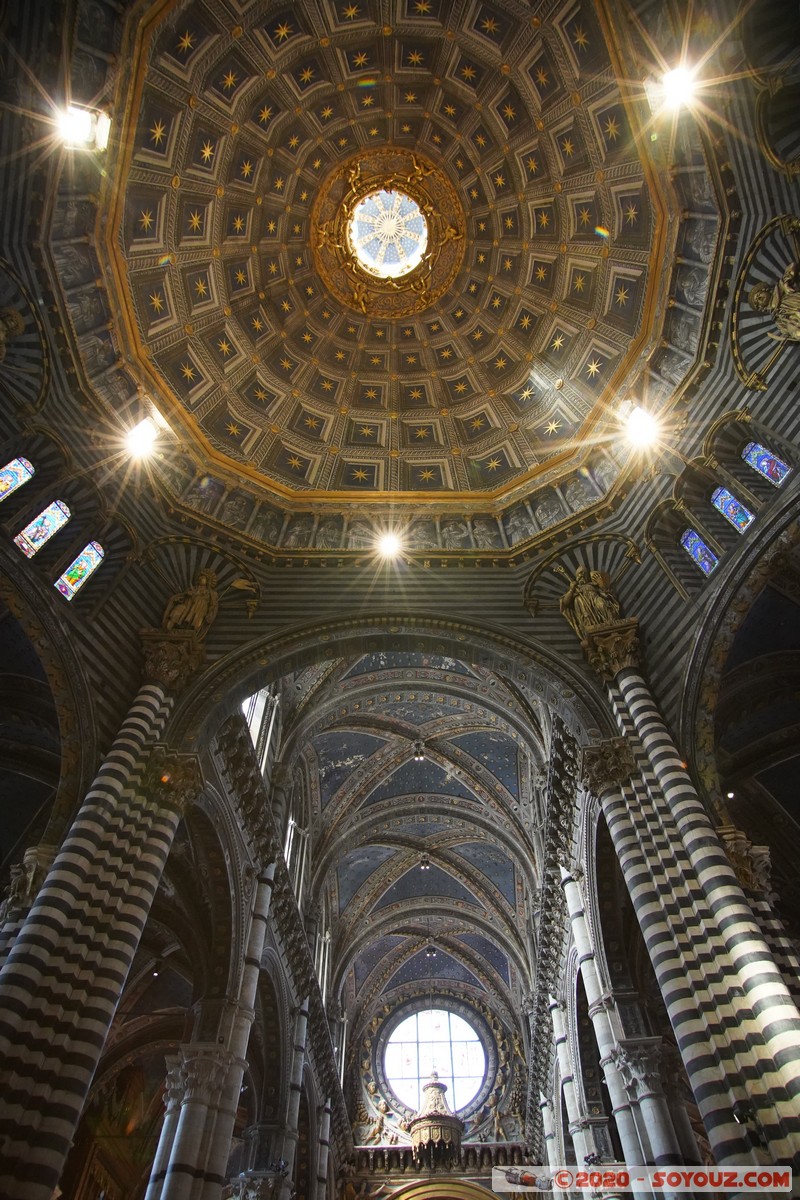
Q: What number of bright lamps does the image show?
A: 5